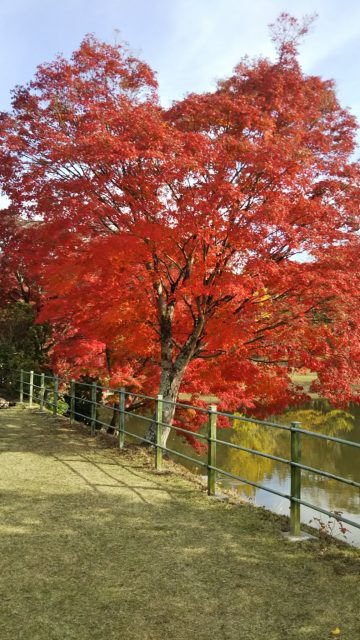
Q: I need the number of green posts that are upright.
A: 10